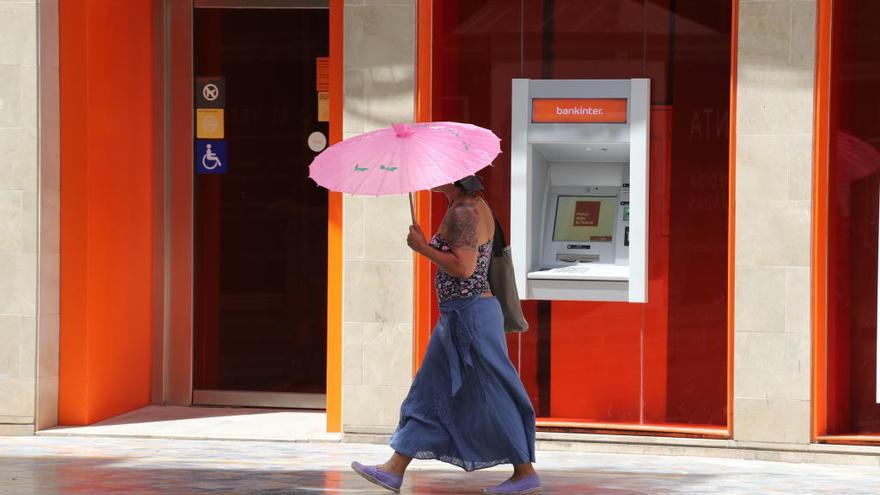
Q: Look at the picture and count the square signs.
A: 3